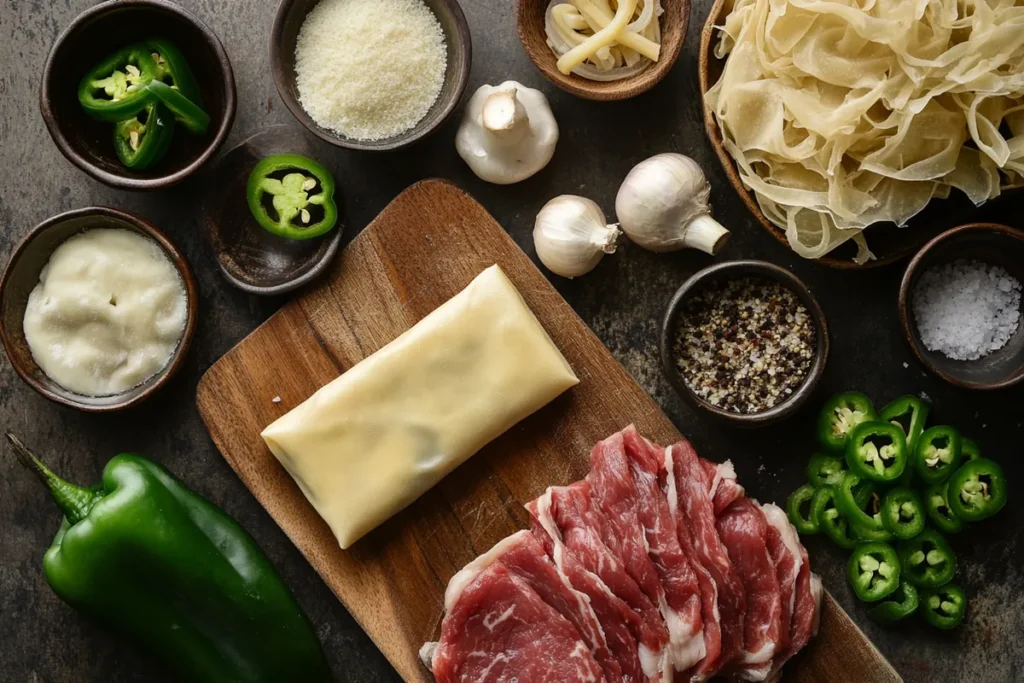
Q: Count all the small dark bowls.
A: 6